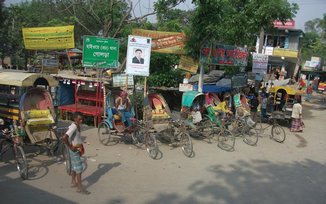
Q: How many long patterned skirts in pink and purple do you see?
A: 1